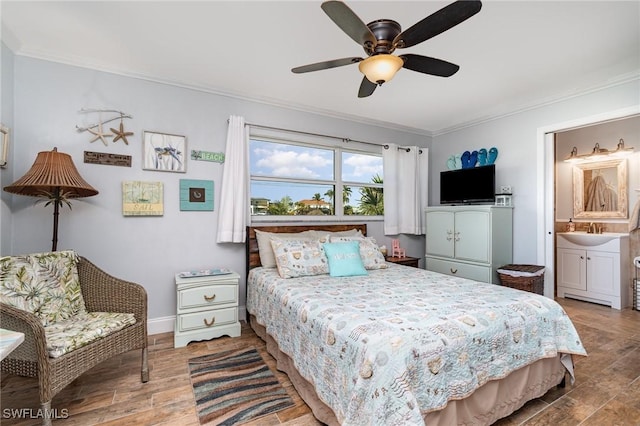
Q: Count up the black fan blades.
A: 5